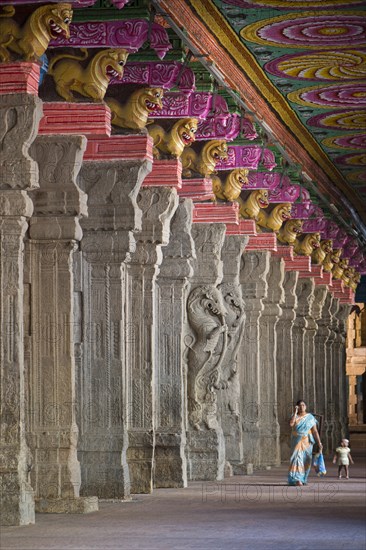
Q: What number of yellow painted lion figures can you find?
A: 15